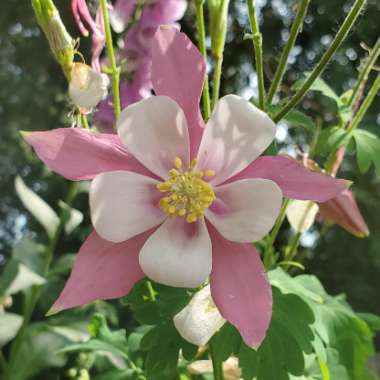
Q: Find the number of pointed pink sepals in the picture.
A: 5